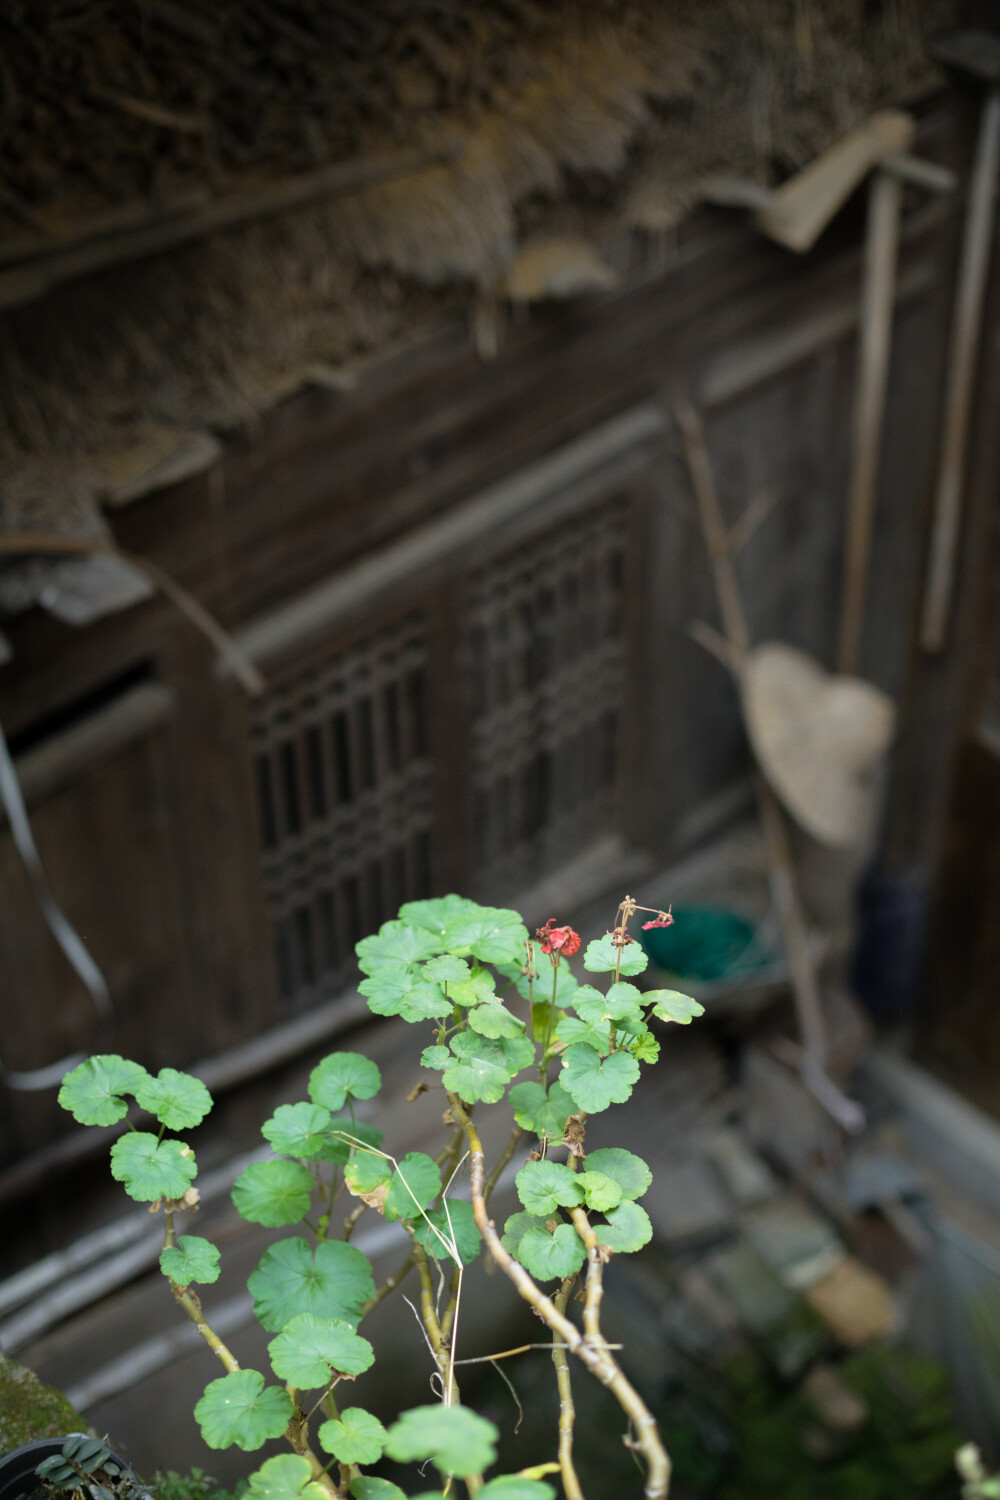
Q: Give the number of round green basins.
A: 1